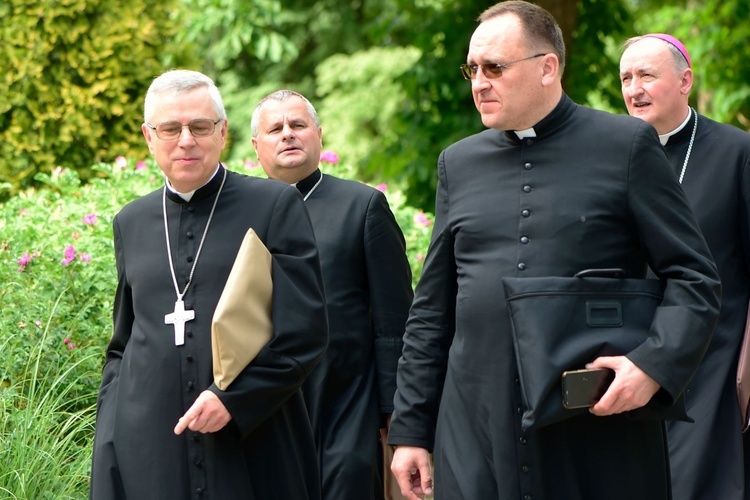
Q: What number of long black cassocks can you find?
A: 4